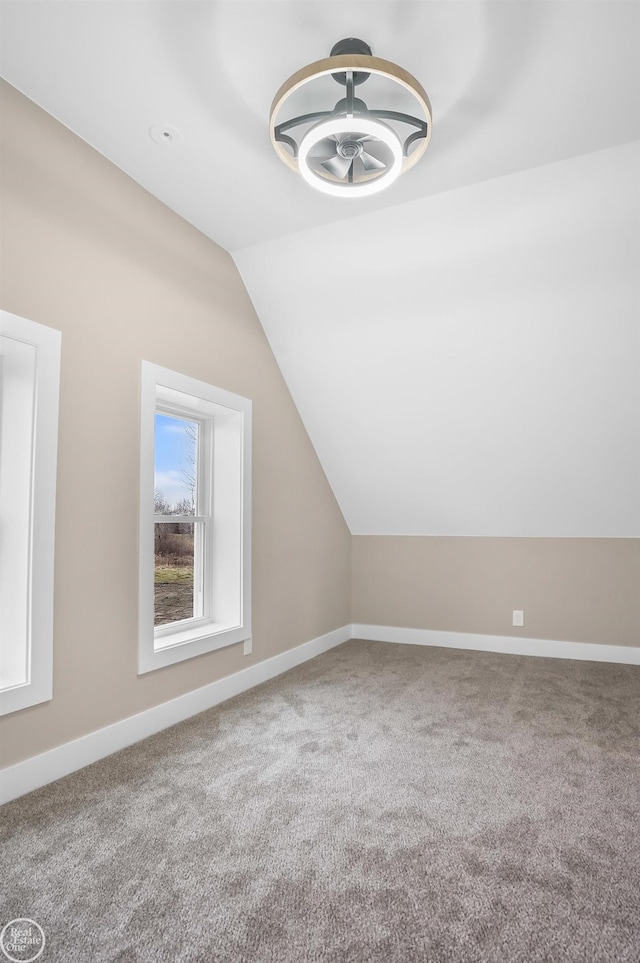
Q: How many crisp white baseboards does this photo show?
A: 2